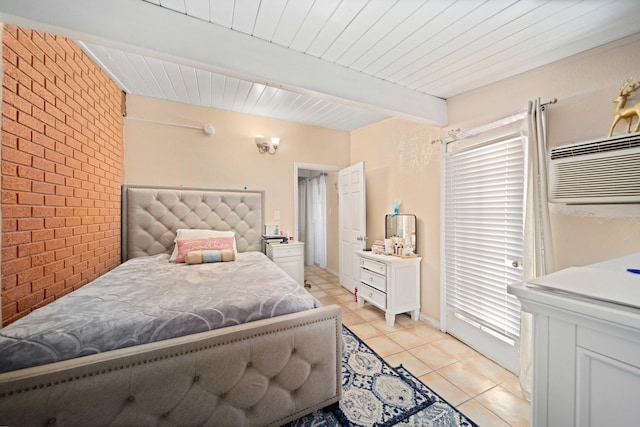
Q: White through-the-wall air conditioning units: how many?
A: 1